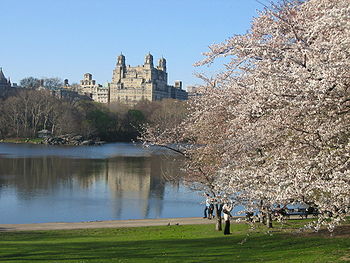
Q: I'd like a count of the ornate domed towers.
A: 3